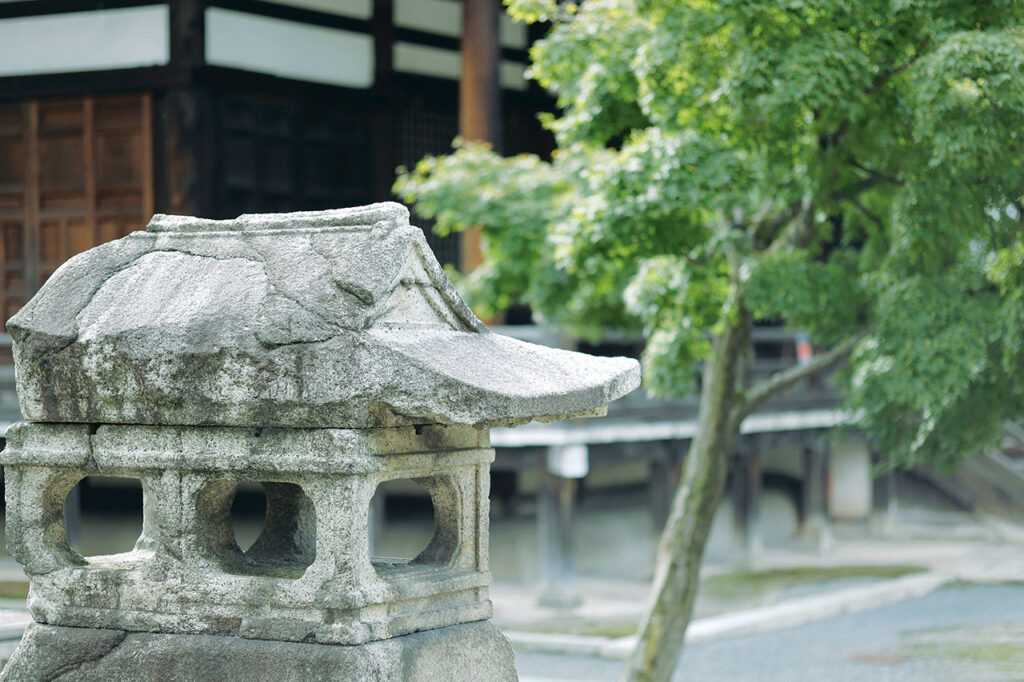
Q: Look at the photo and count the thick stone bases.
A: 1